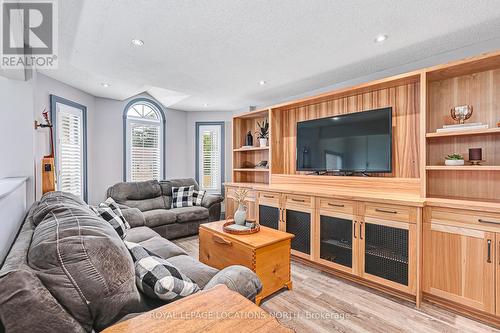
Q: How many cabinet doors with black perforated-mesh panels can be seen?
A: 4